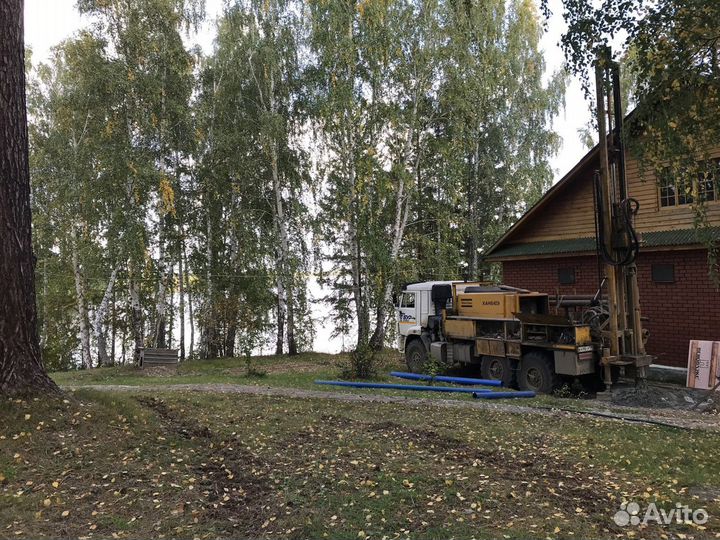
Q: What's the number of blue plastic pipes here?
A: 3